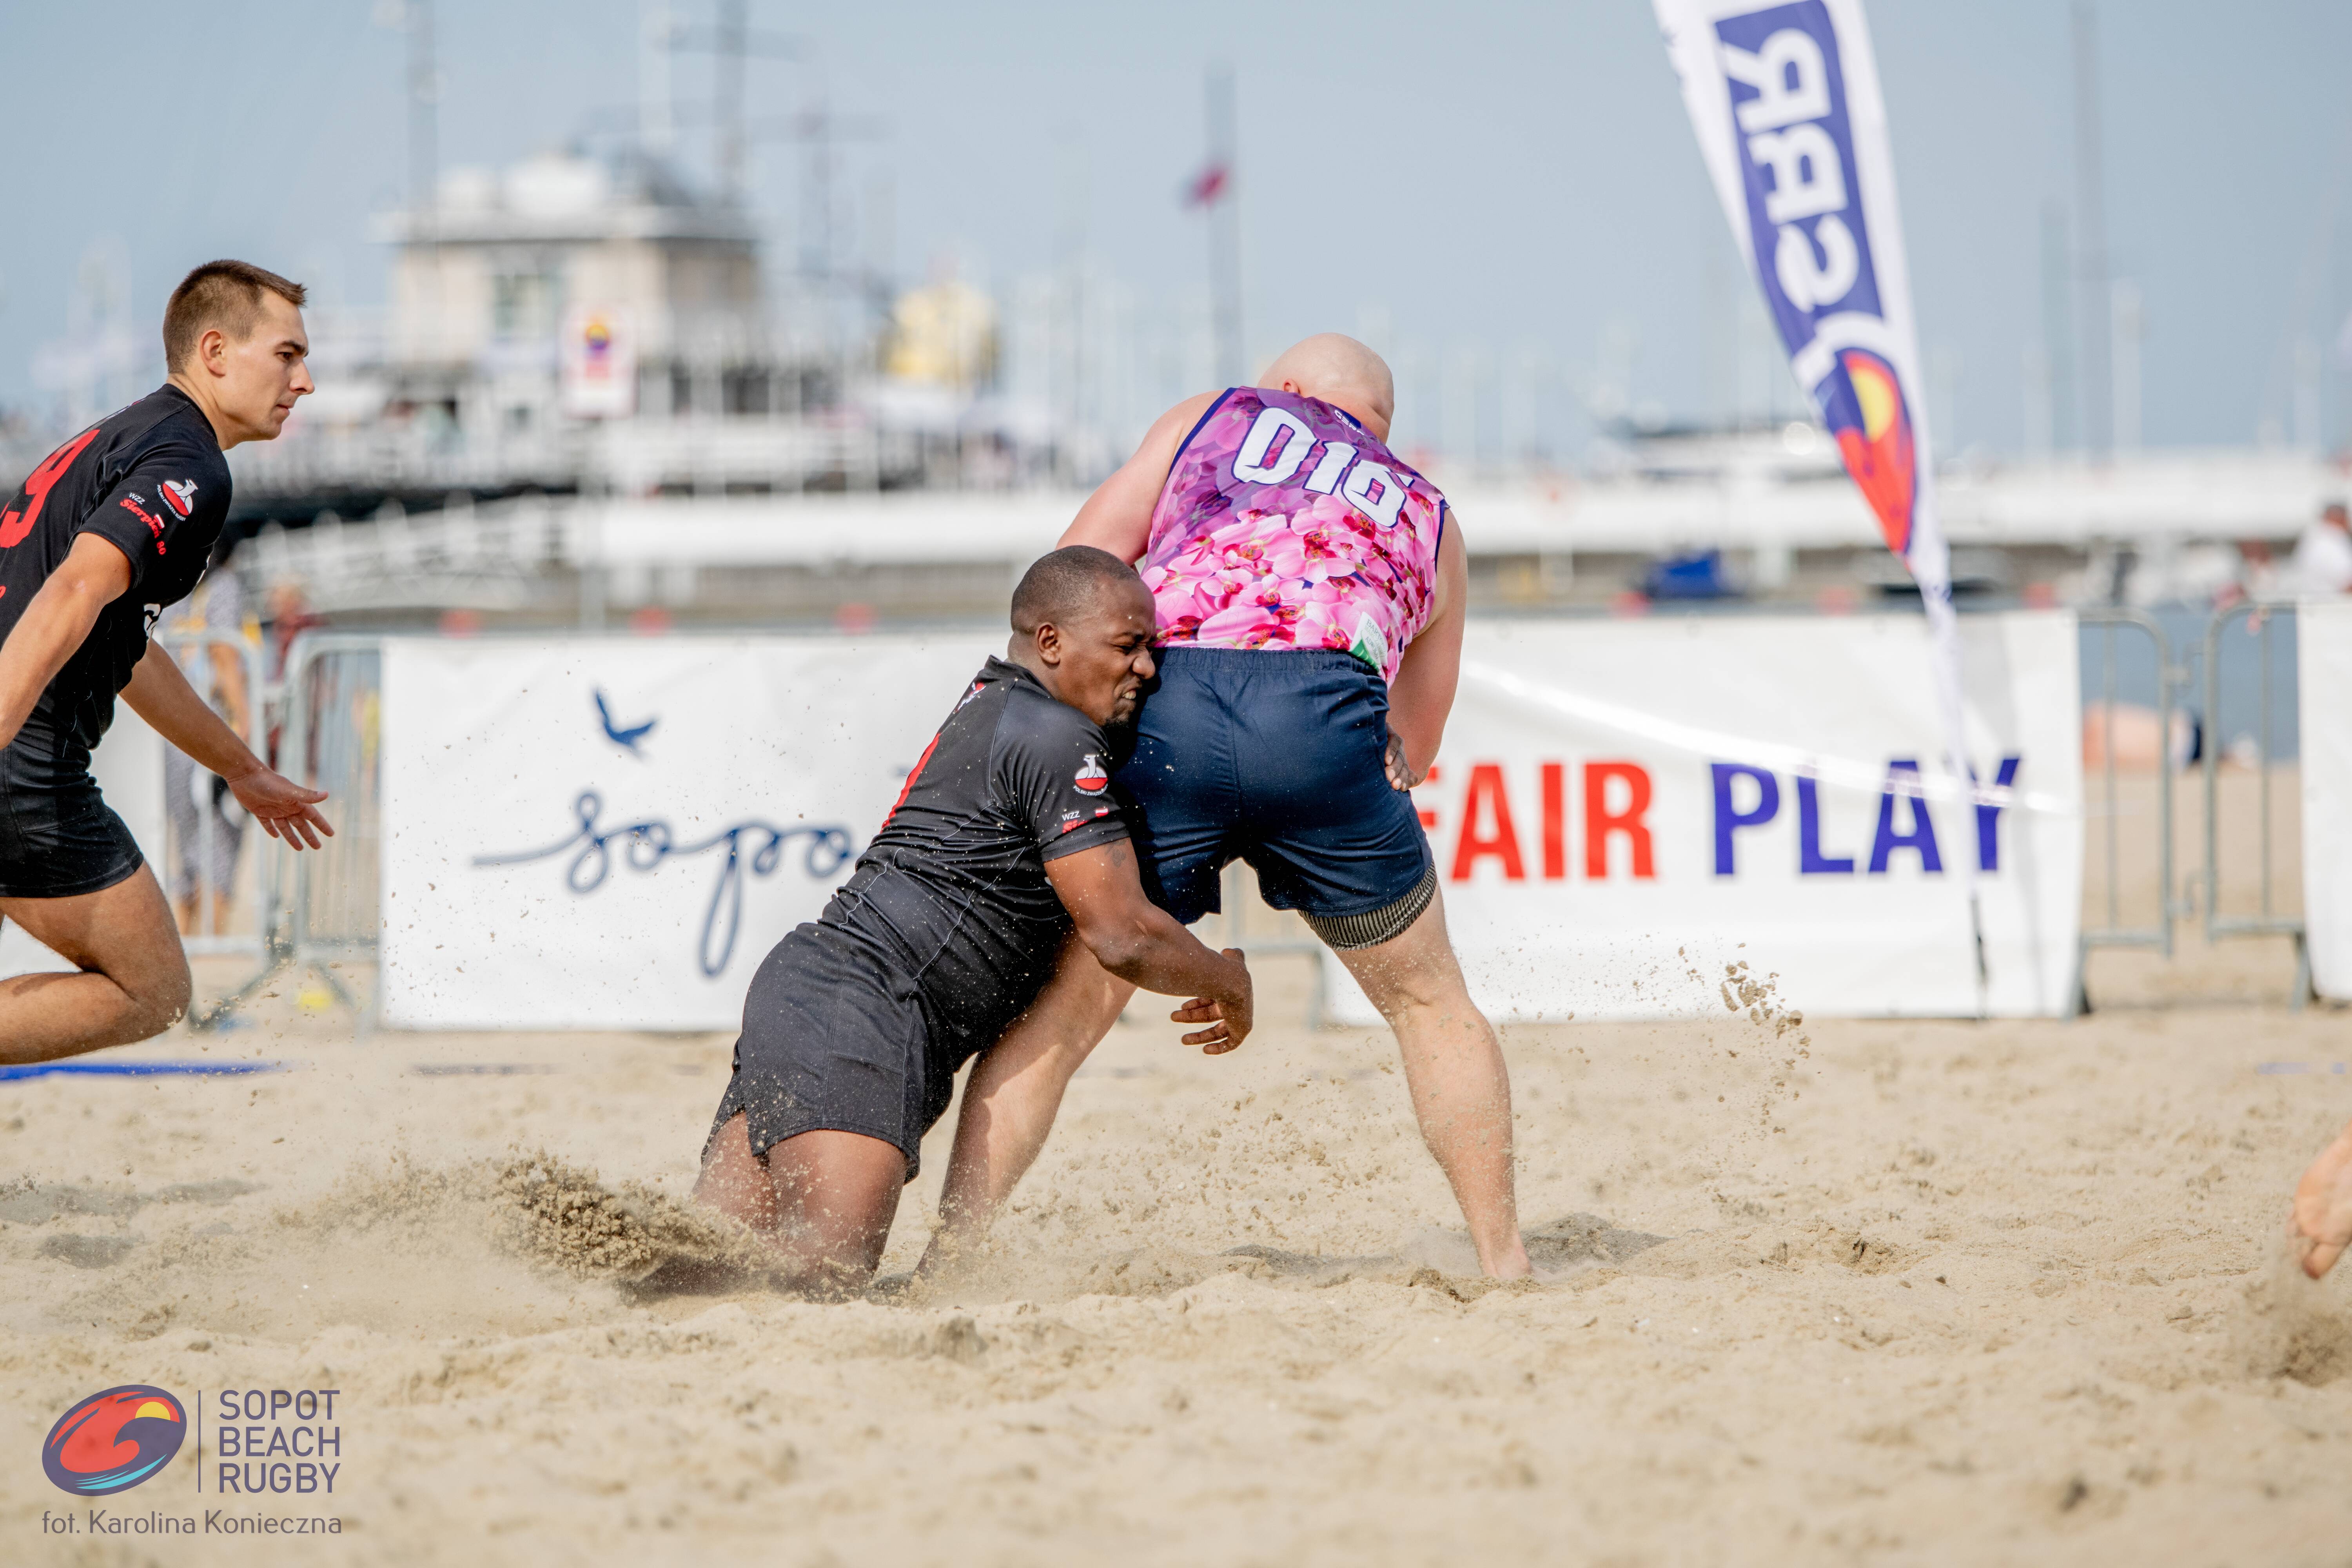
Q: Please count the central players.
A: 2